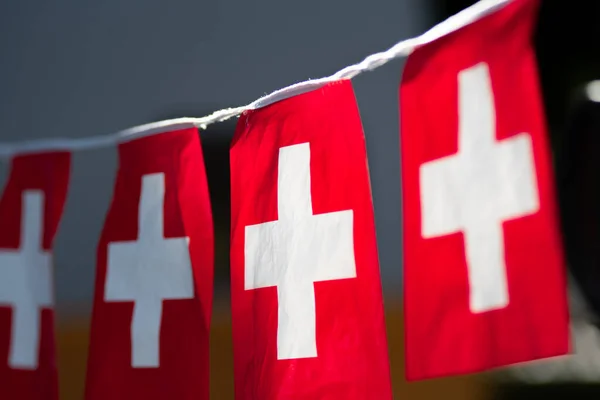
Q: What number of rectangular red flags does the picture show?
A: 4